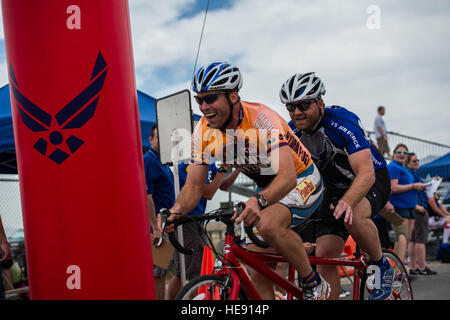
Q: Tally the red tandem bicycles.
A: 1